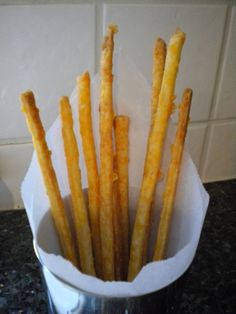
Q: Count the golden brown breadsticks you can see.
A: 8